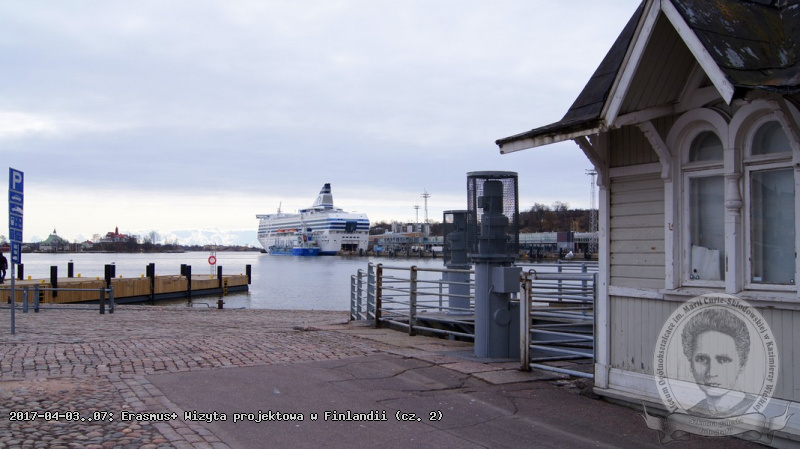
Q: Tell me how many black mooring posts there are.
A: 11